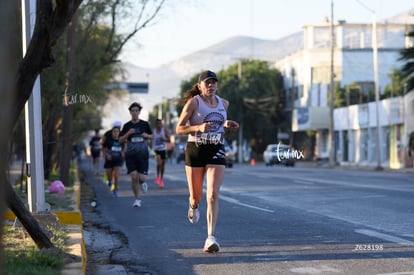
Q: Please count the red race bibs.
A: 0